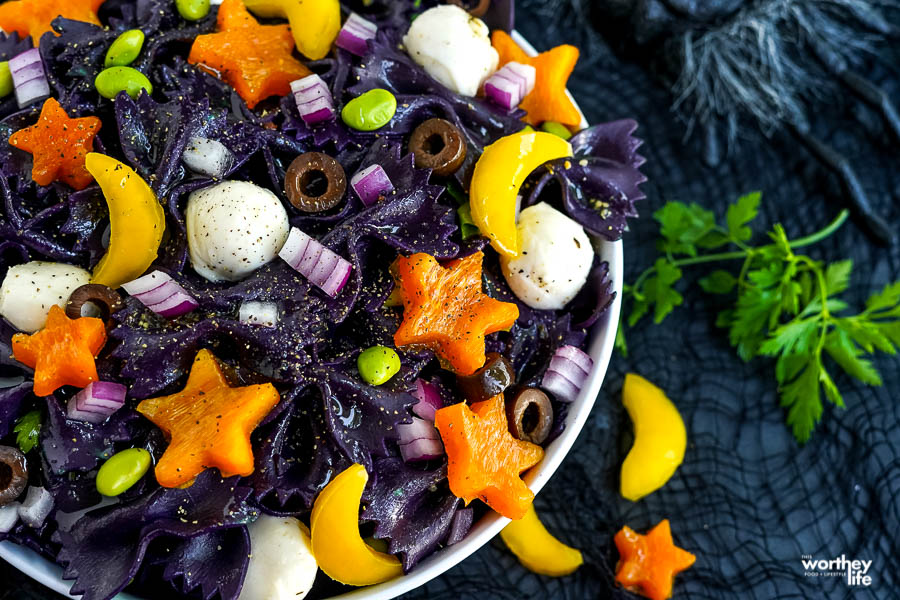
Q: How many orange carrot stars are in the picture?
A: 9